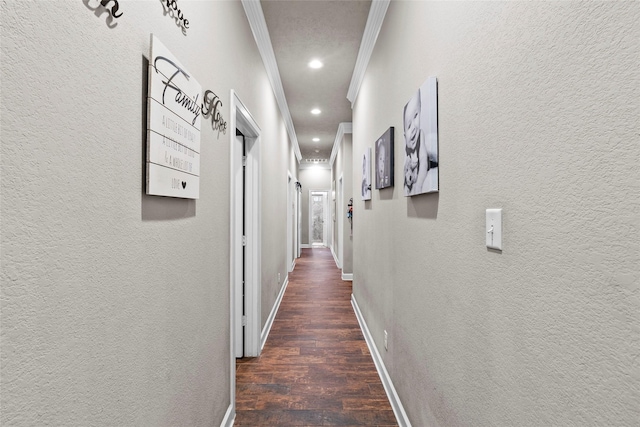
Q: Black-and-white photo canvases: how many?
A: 3